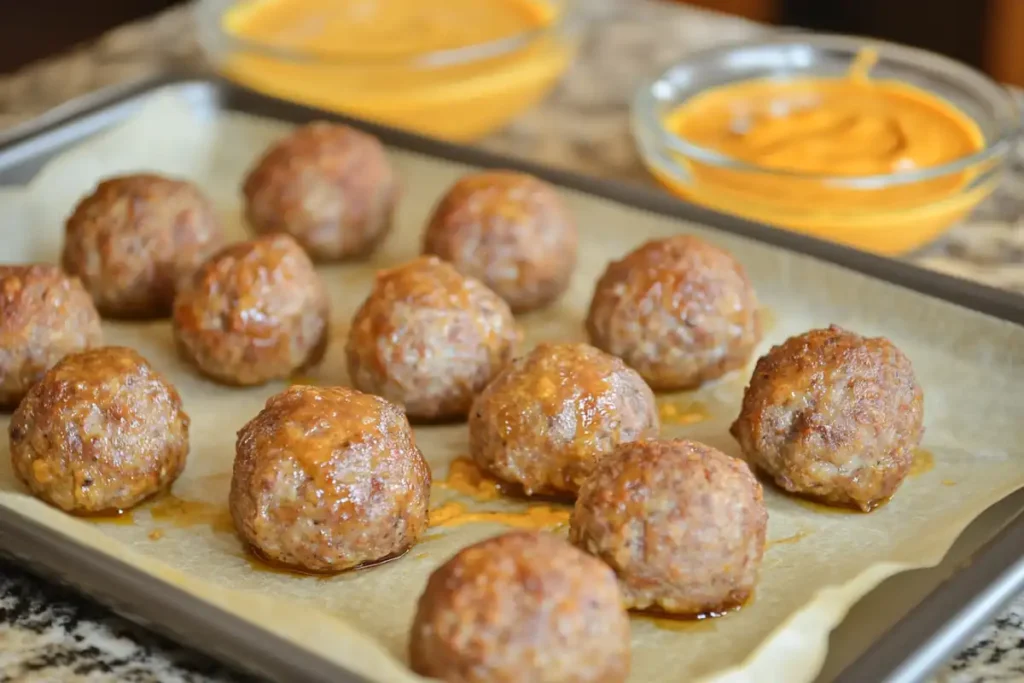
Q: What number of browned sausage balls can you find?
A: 13